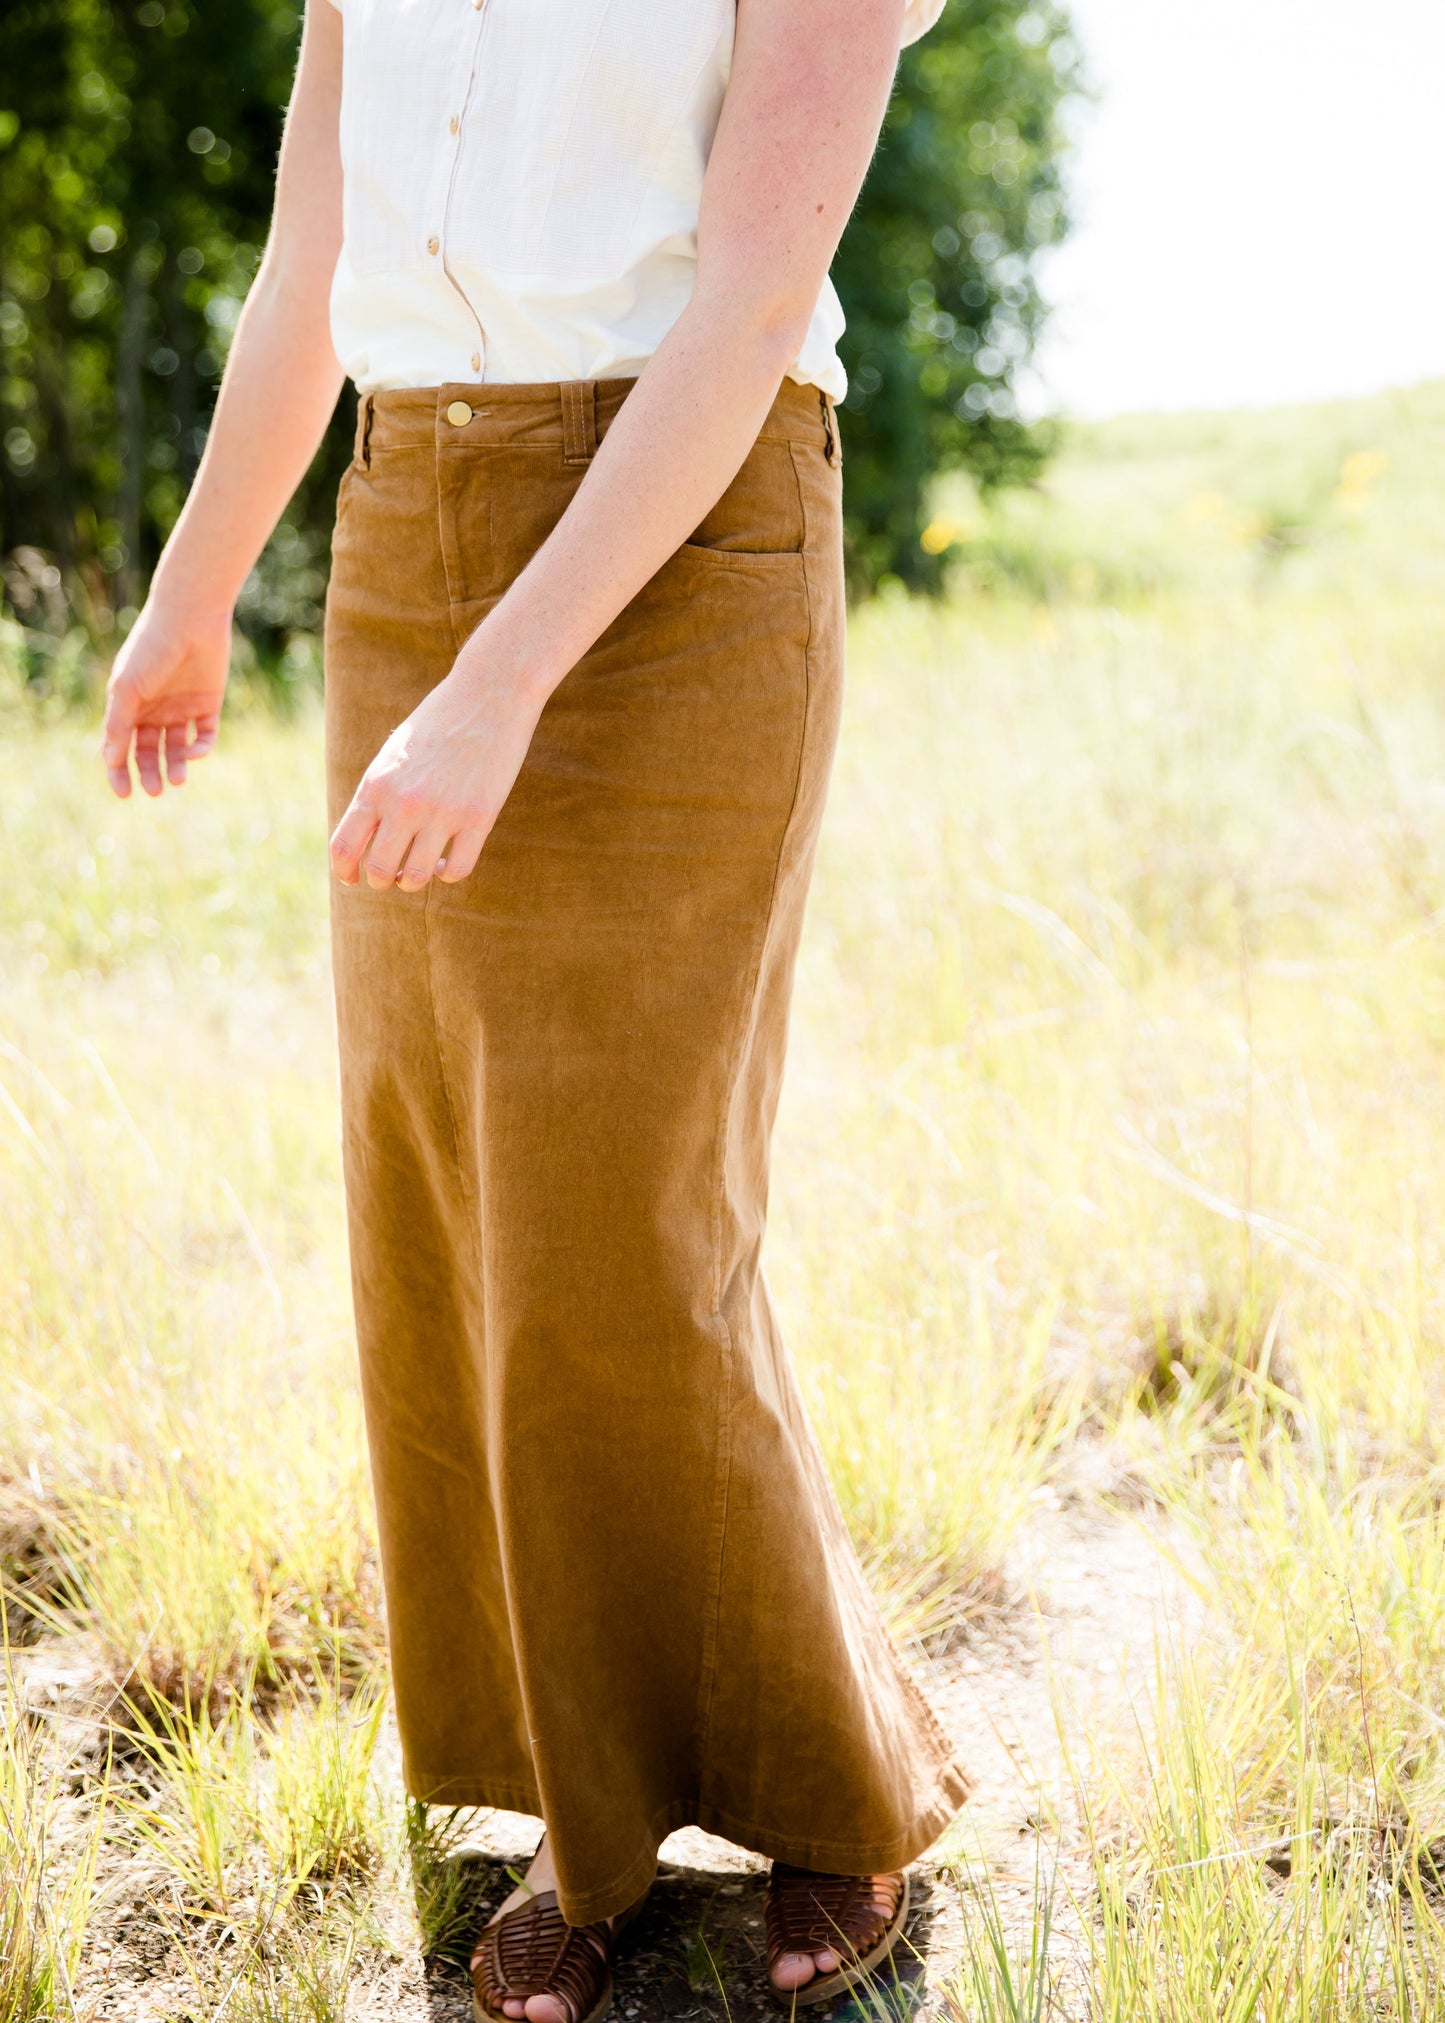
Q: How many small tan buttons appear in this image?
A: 4